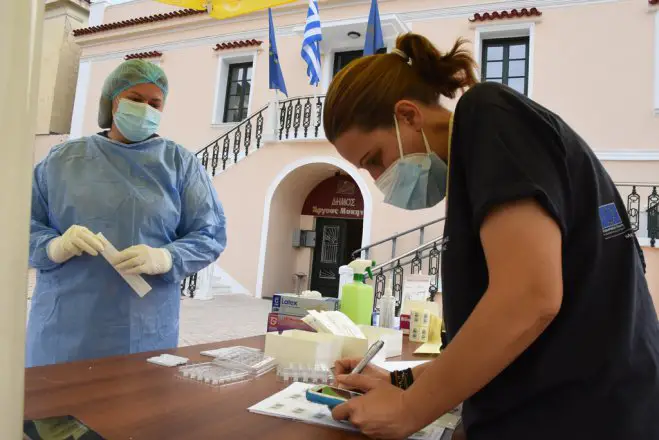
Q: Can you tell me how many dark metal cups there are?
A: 0